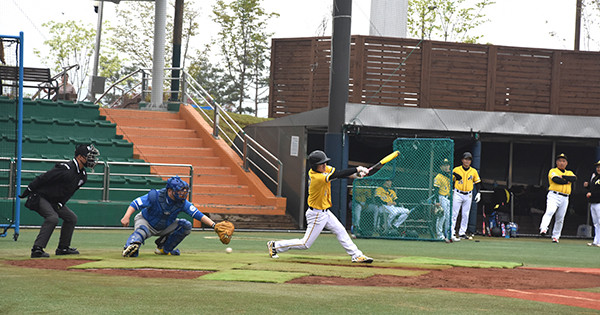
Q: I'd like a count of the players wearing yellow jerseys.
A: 6